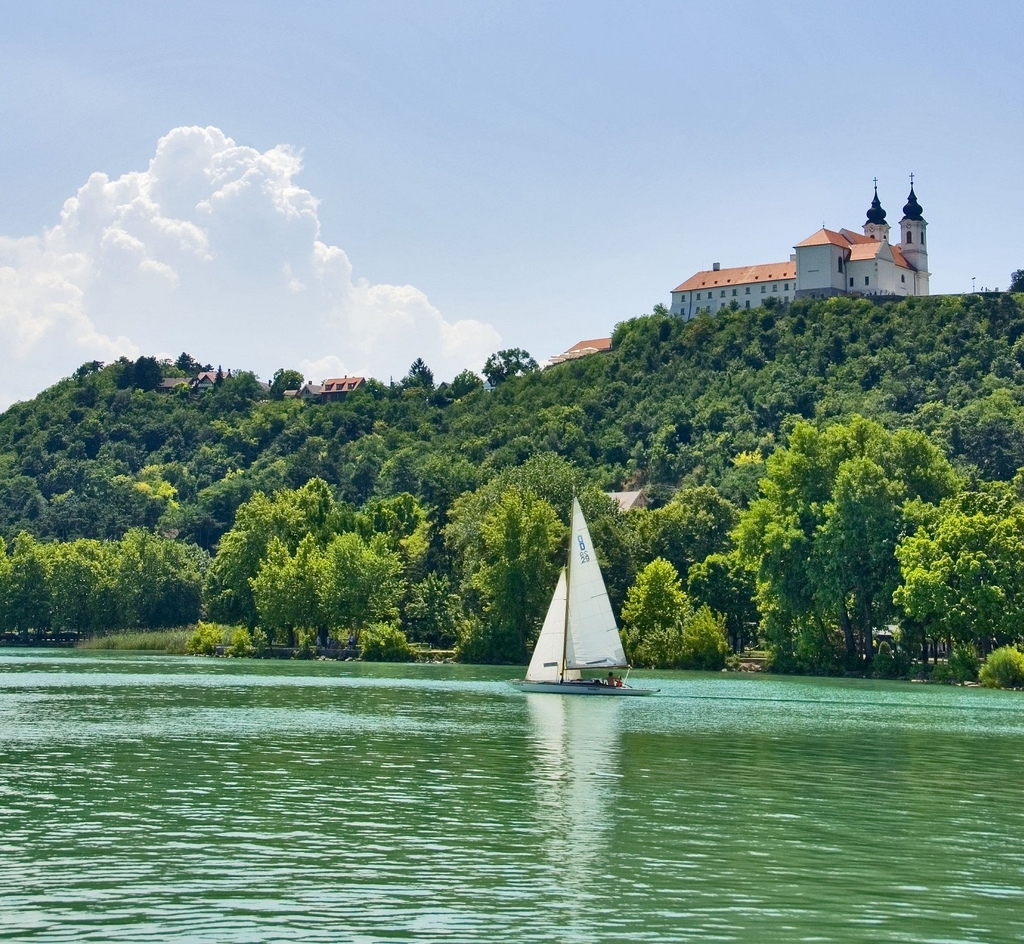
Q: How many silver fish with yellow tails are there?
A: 0